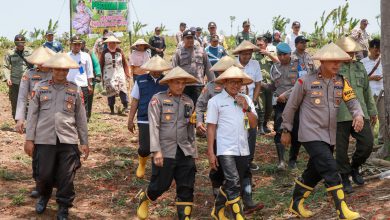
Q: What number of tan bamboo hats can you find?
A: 11